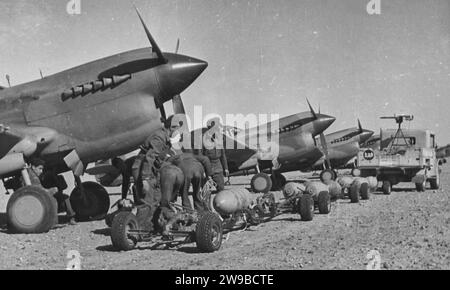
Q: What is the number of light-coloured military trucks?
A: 1